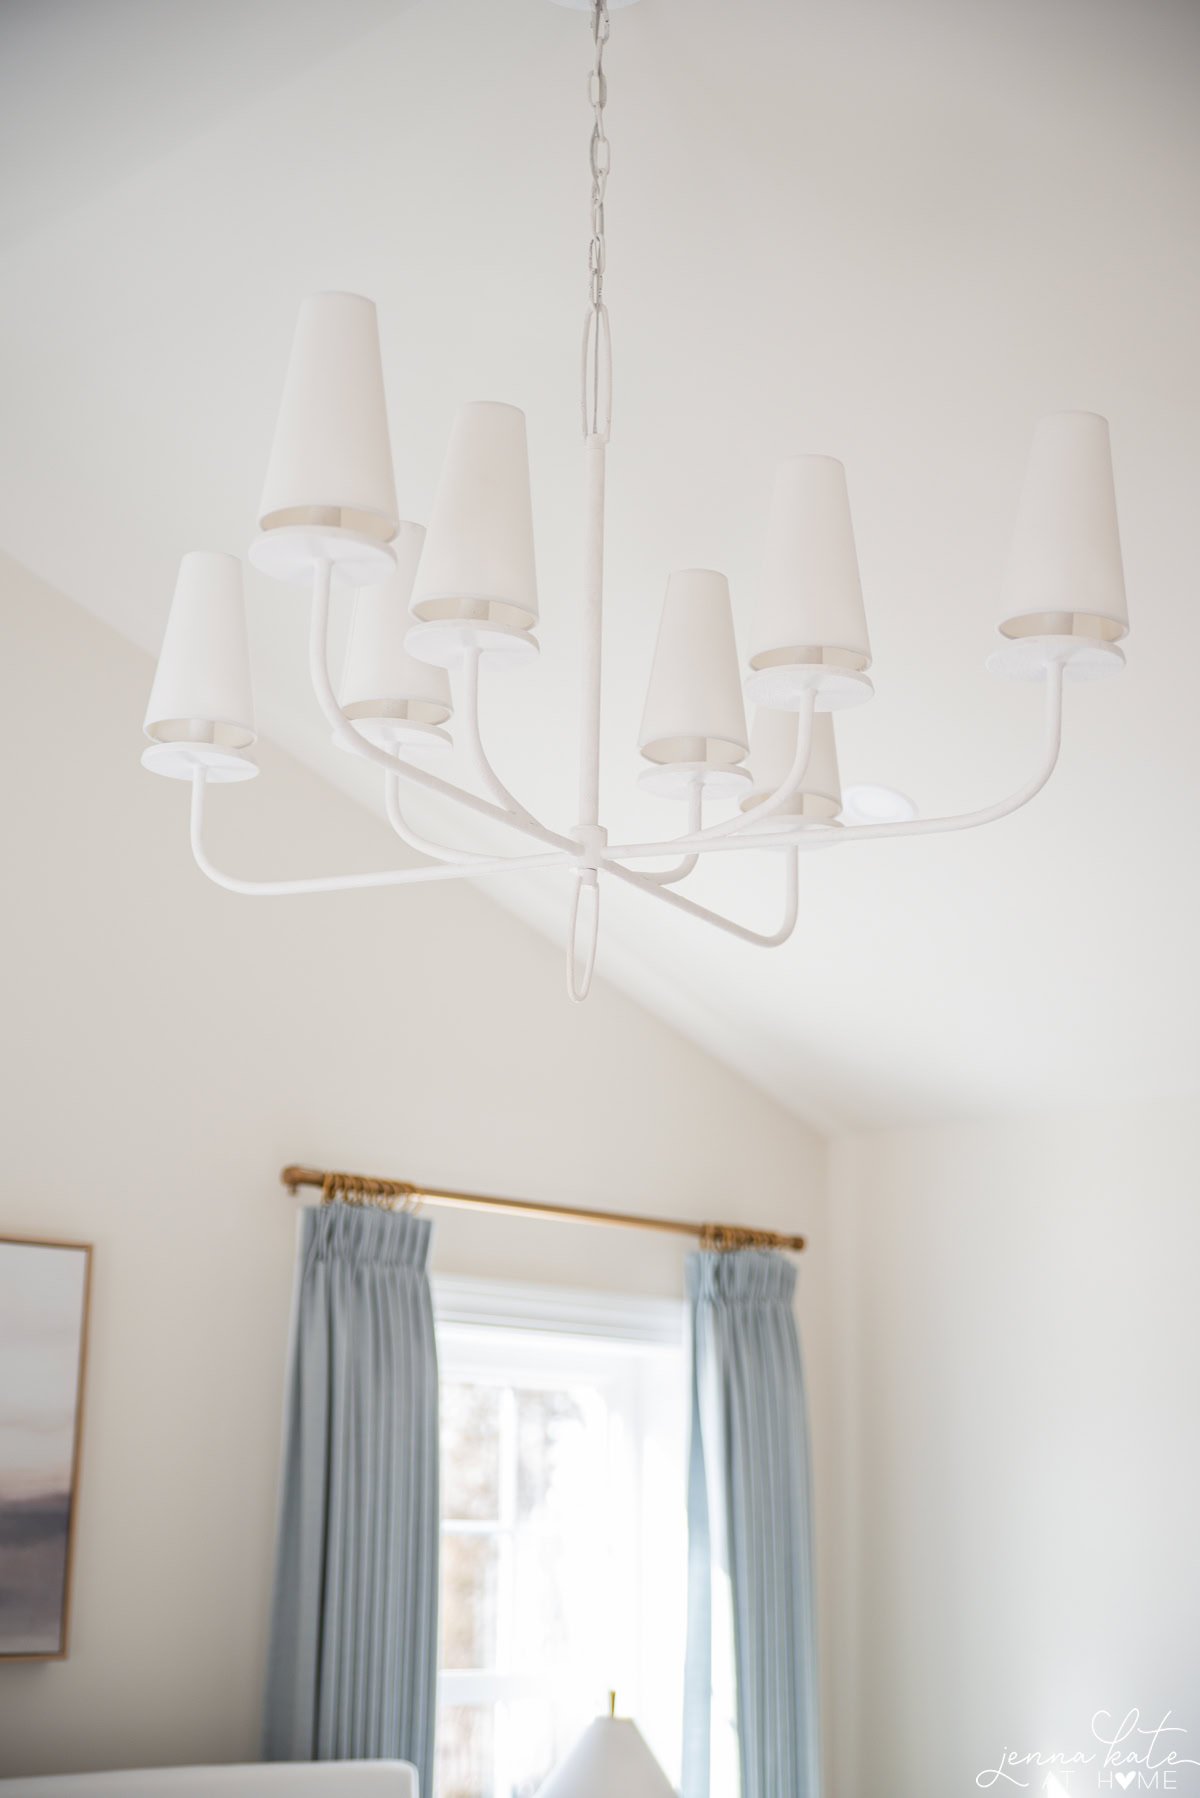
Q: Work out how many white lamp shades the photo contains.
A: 9